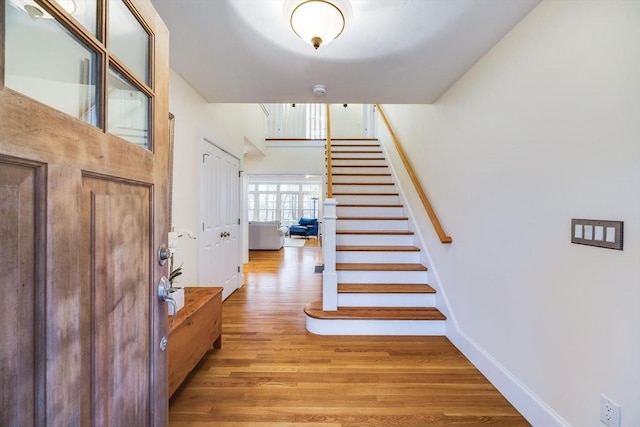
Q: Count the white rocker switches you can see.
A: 4